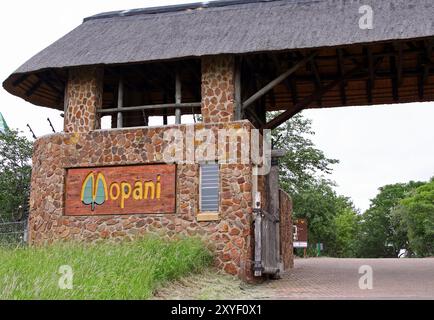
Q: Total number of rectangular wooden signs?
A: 1